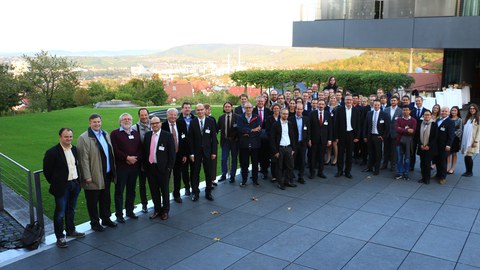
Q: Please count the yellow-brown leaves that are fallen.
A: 5